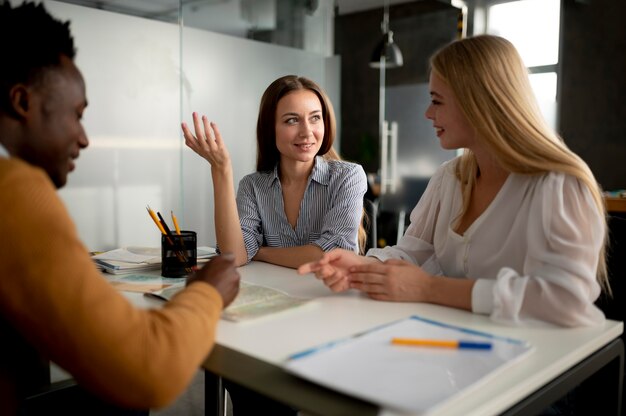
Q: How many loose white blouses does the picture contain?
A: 1